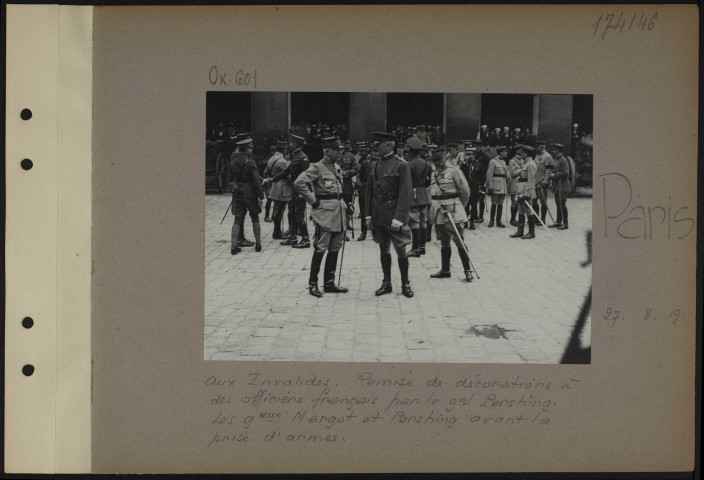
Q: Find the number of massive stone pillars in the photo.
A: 4